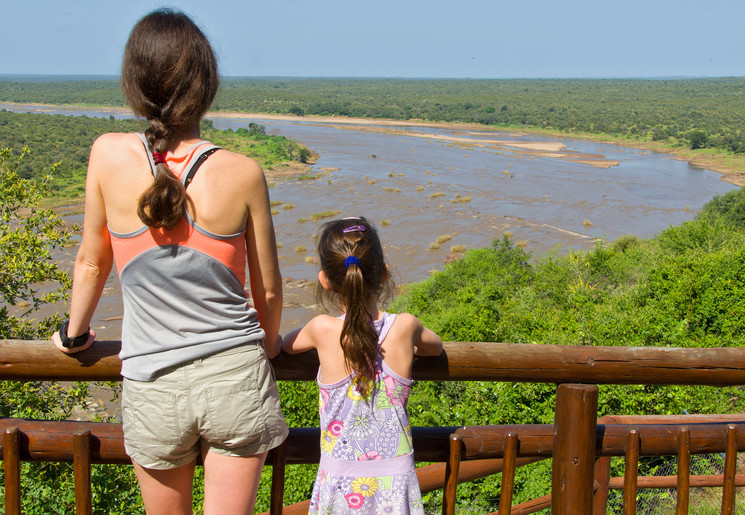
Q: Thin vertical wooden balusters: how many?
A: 8